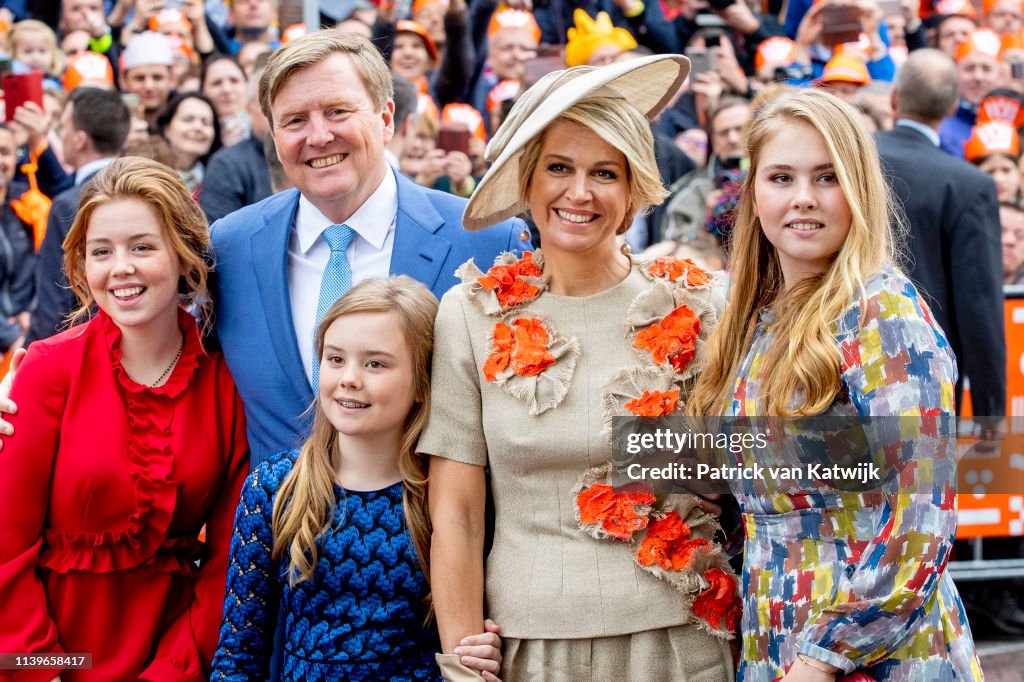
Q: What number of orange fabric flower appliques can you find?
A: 8